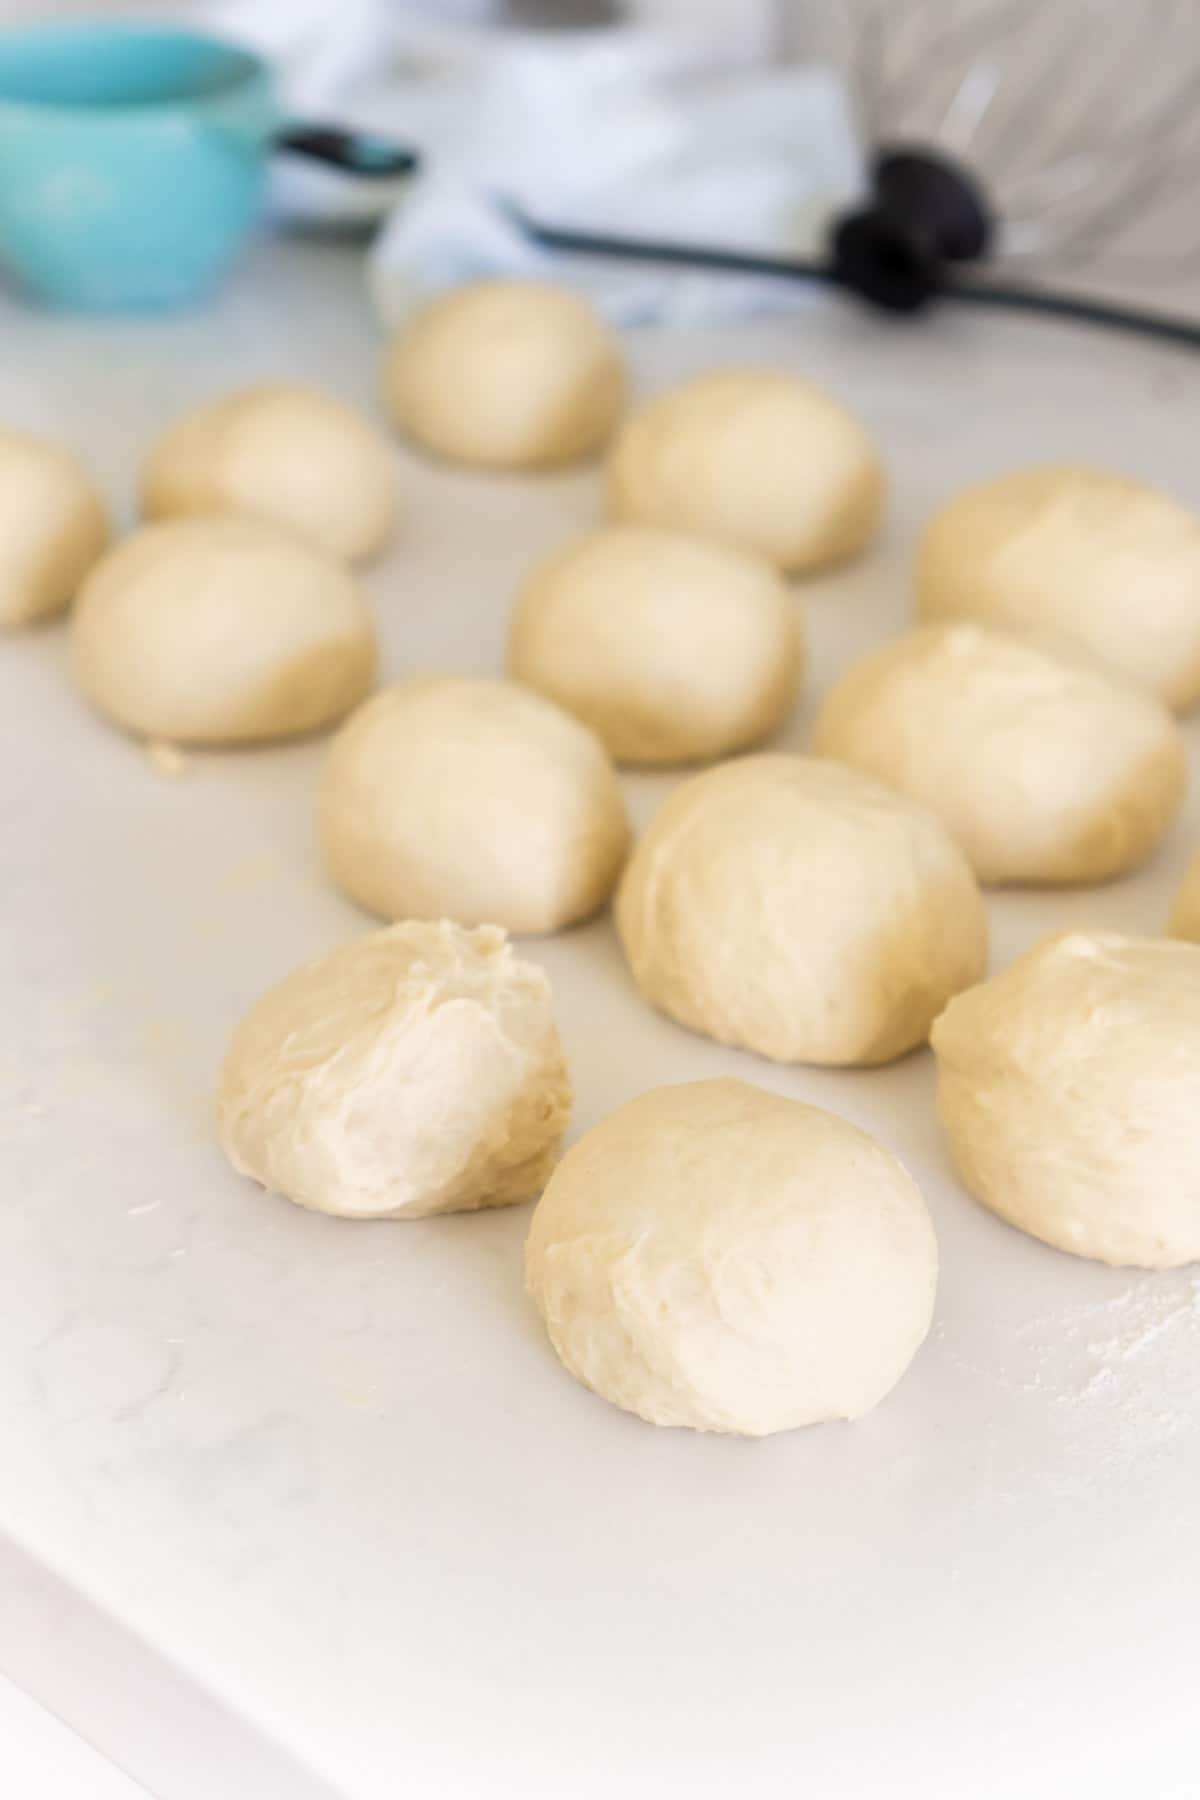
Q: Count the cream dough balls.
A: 14